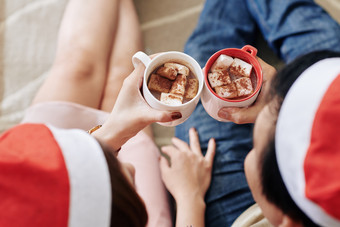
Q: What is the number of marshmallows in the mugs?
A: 11